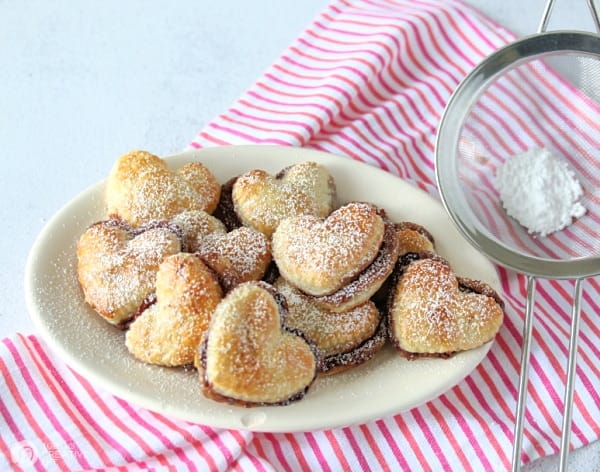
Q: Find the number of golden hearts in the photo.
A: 10